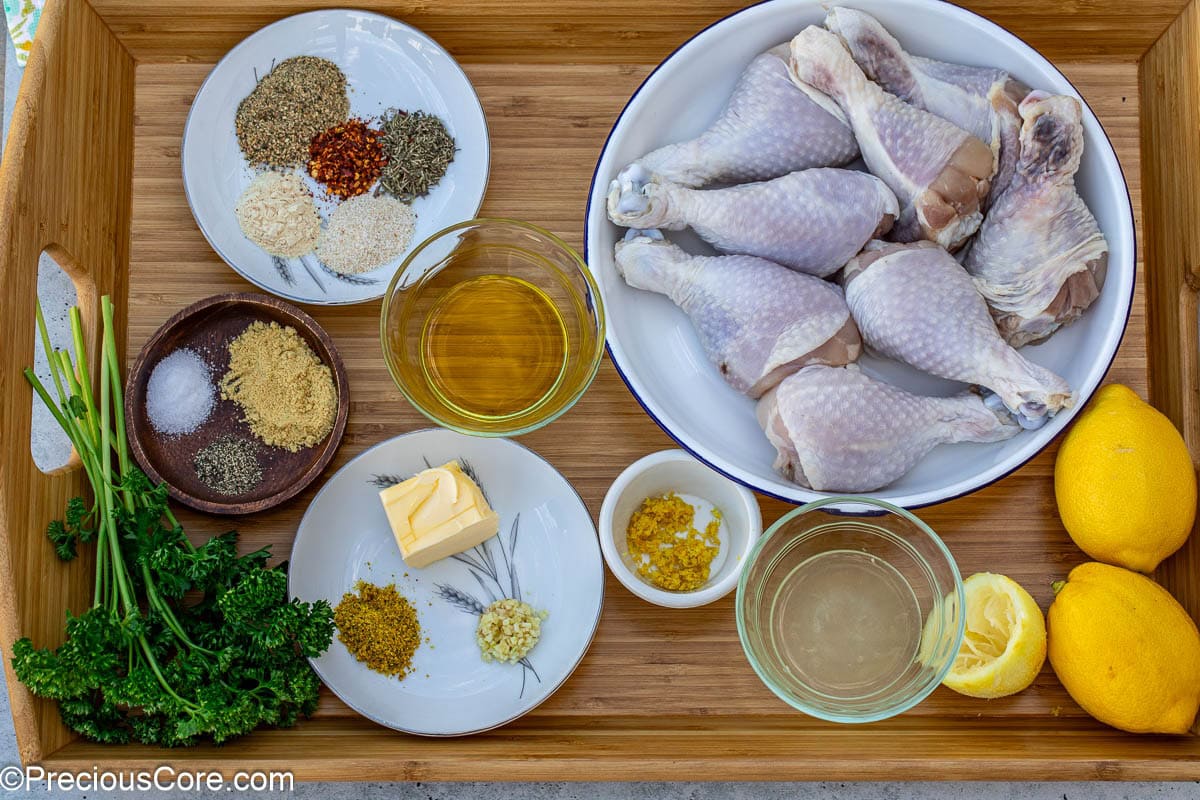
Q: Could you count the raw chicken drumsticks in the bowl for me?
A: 8